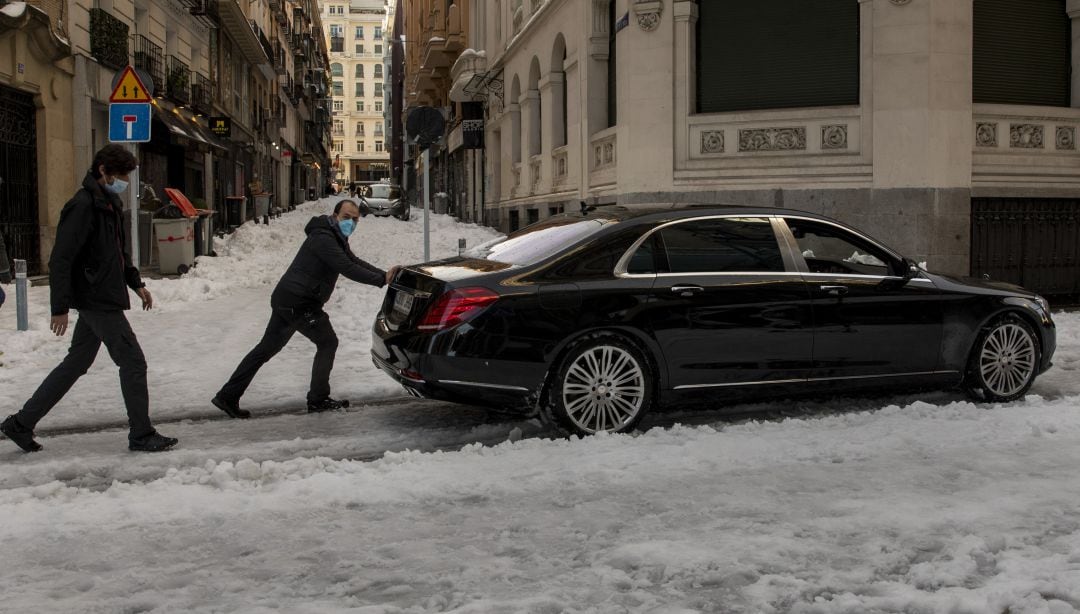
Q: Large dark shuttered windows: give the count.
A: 2